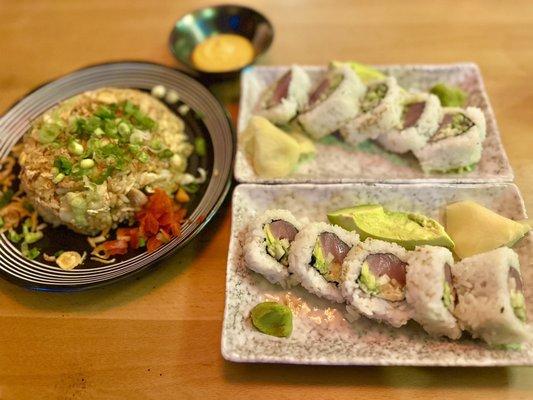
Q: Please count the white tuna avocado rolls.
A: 10